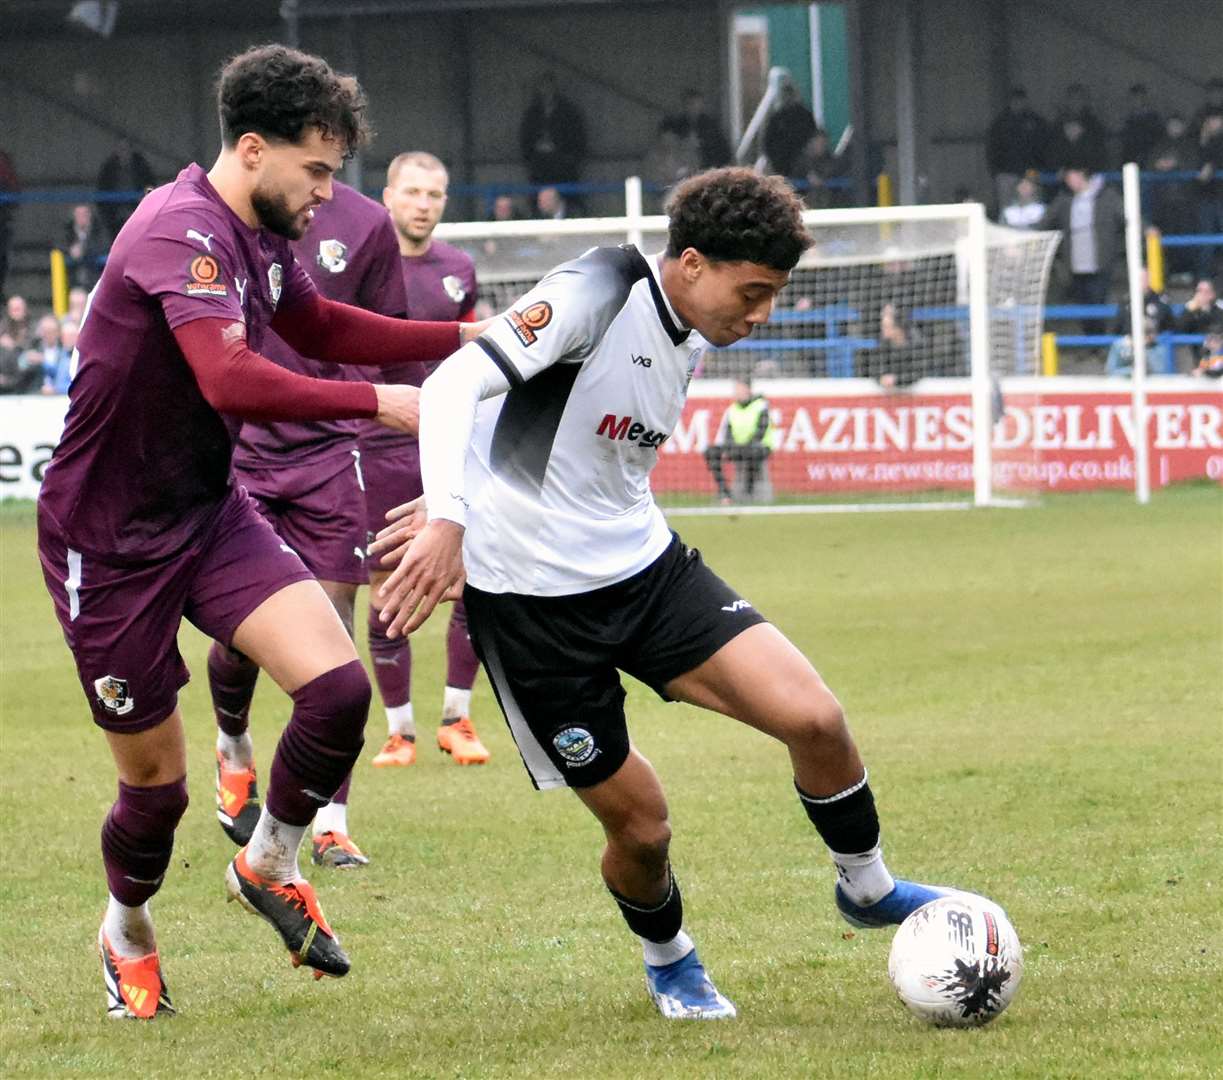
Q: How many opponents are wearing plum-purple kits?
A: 3